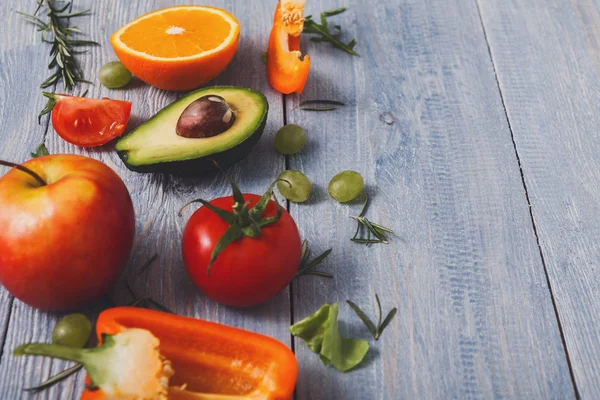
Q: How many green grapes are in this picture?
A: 5